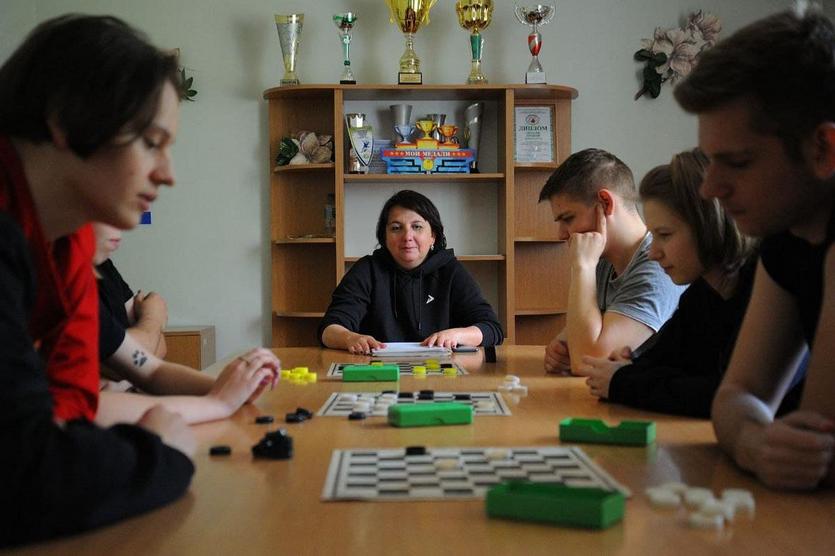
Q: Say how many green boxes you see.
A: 4